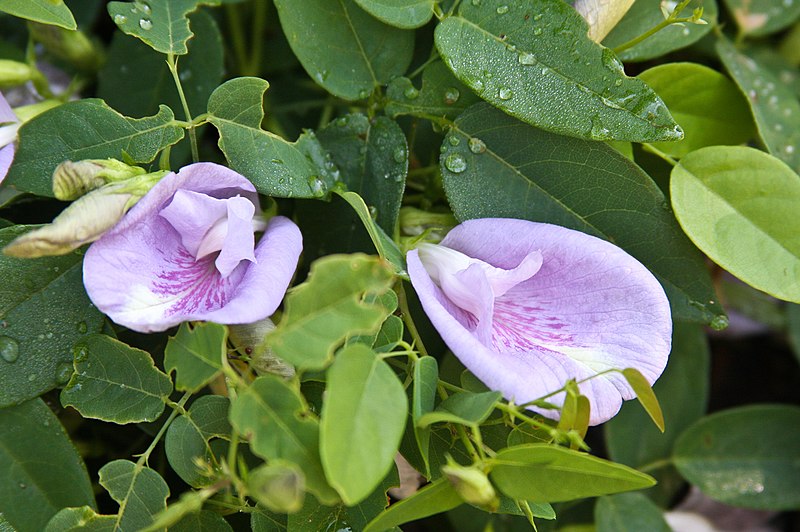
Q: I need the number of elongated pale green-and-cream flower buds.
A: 2